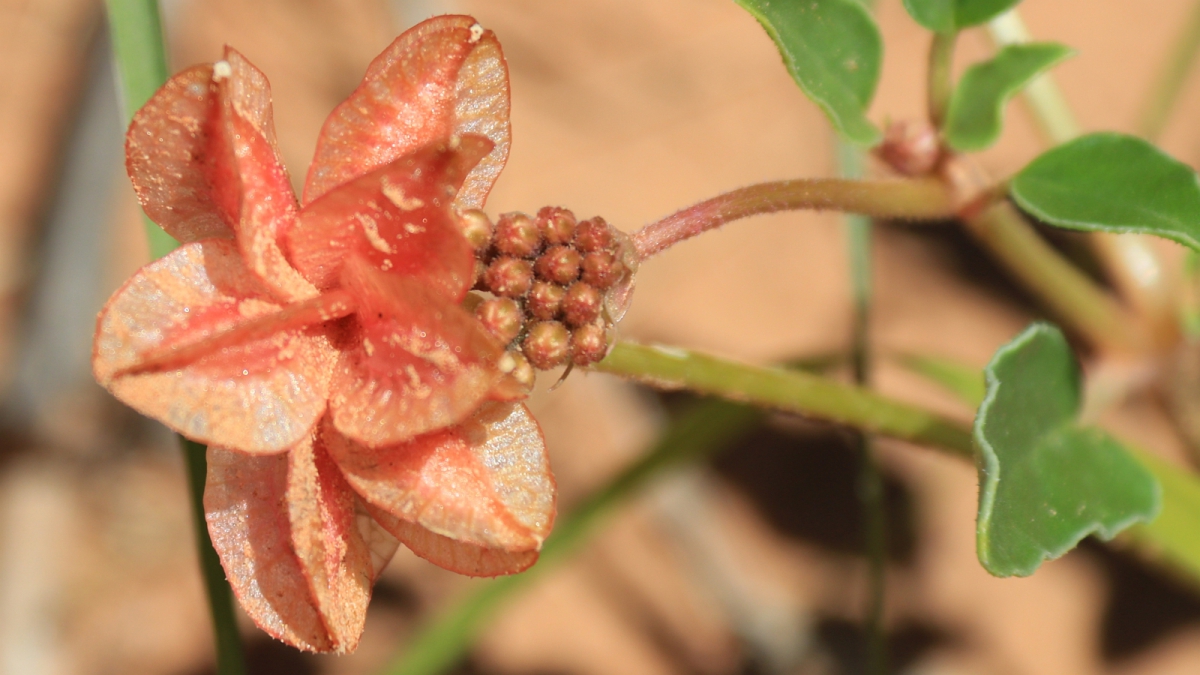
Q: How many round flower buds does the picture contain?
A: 13